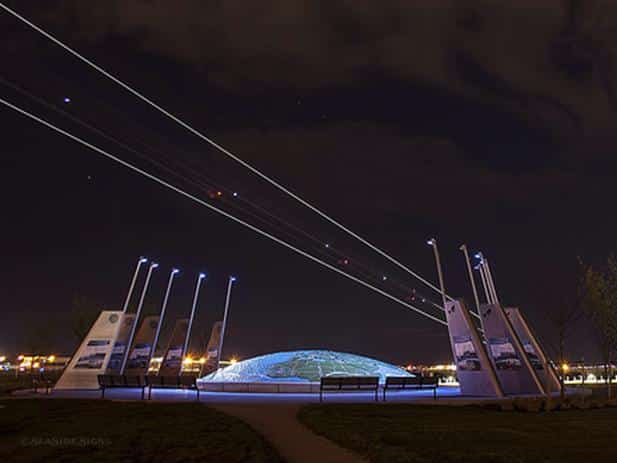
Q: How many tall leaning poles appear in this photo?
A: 10